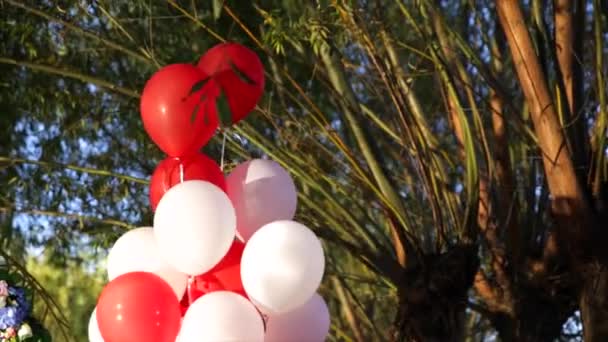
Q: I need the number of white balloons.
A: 7